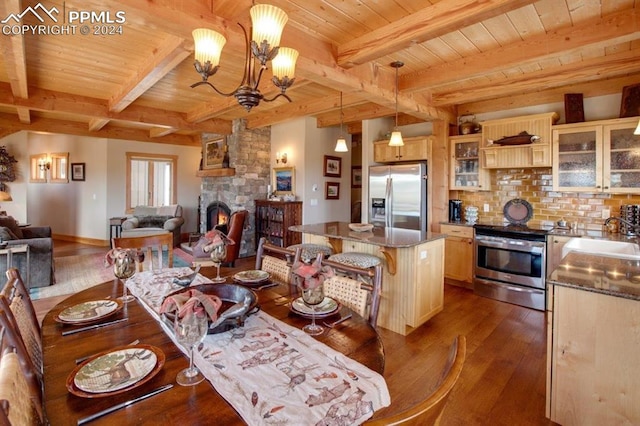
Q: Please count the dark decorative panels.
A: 2